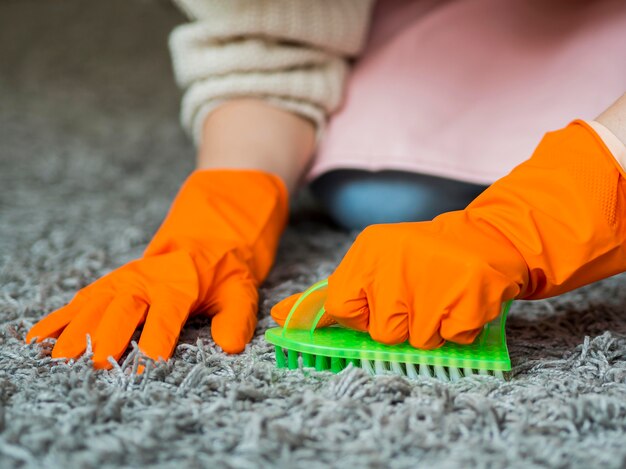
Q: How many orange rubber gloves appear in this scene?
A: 2